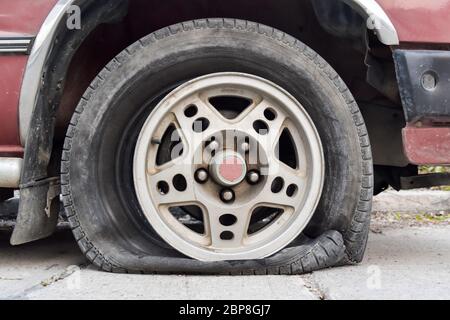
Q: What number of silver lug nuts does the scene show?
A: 5